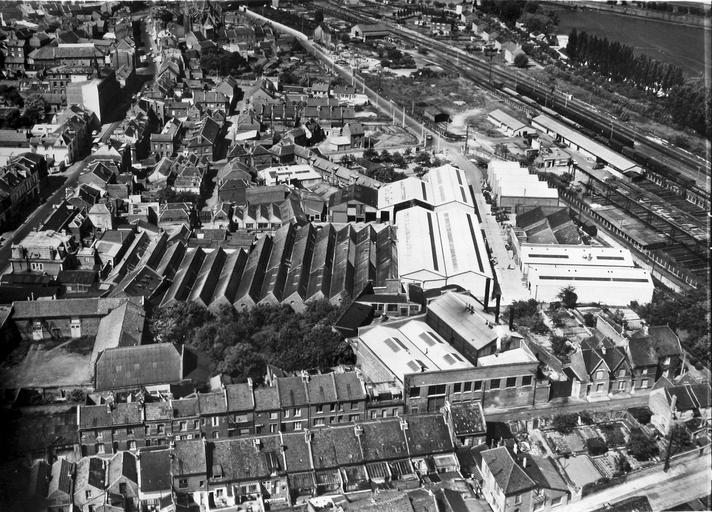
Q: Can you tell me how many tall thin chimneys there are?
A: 3